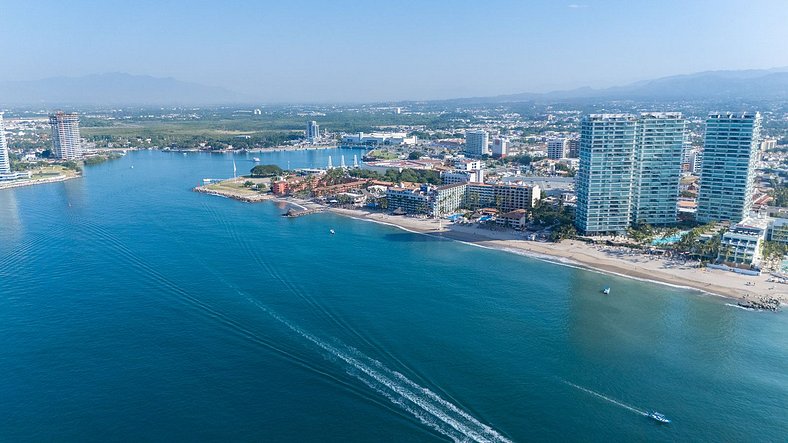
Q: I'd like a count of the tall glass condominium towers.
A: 3